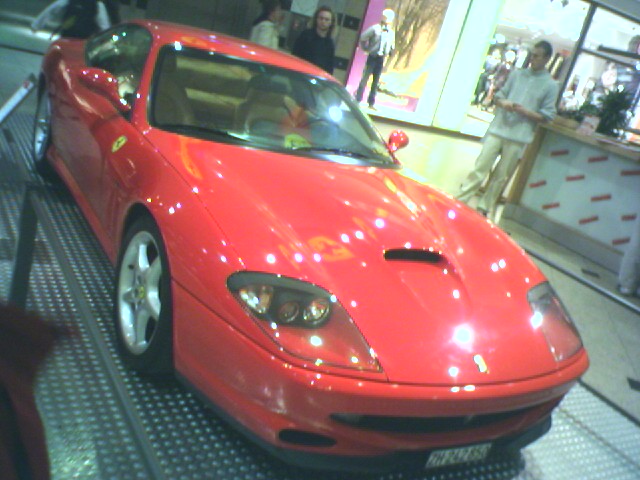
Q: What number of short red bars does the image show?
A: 10